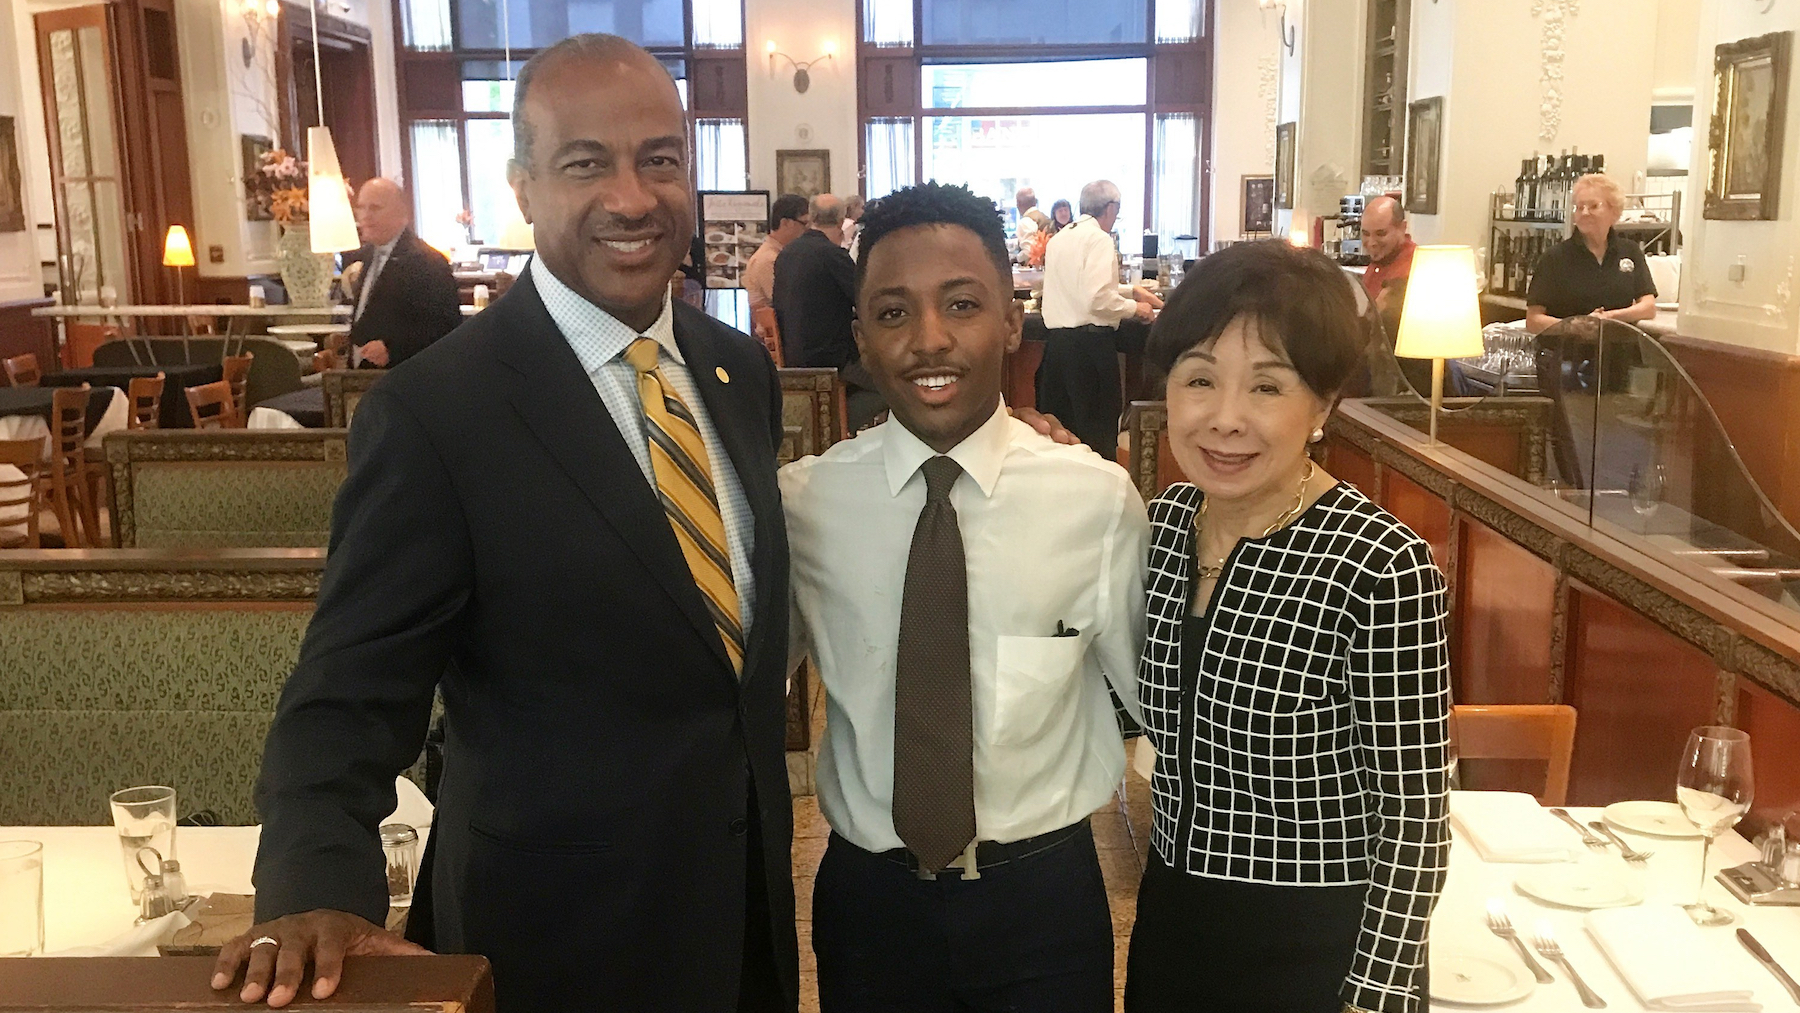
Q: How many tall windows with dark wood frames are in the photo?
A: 2